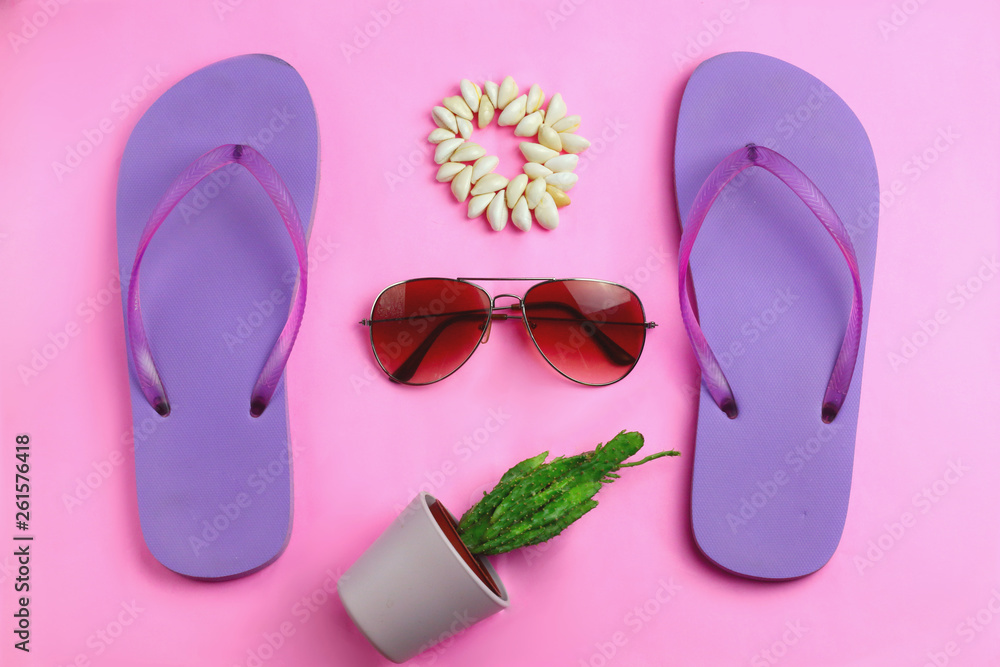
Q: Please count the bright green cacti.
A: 1